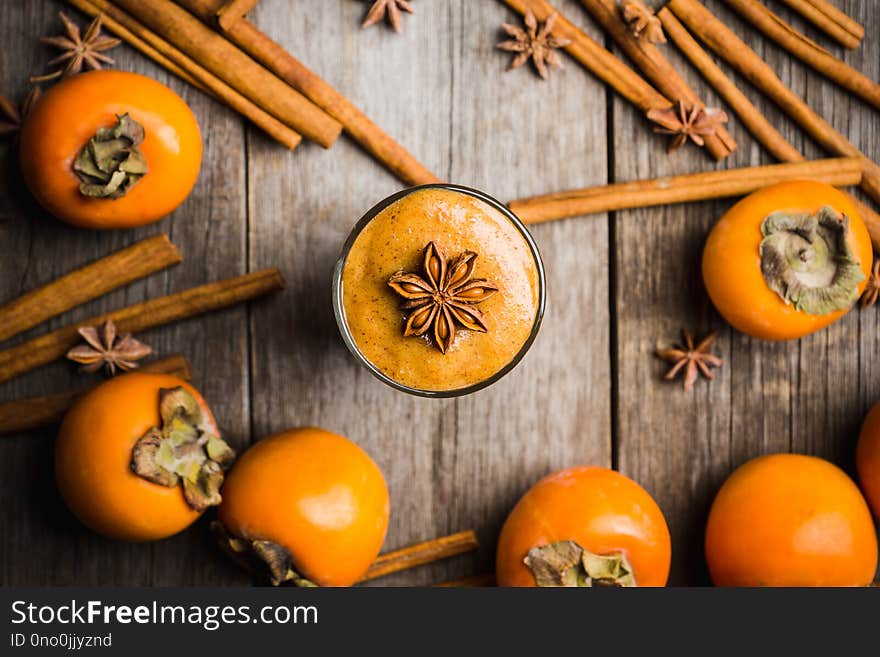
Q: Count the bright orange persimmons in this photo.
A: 7